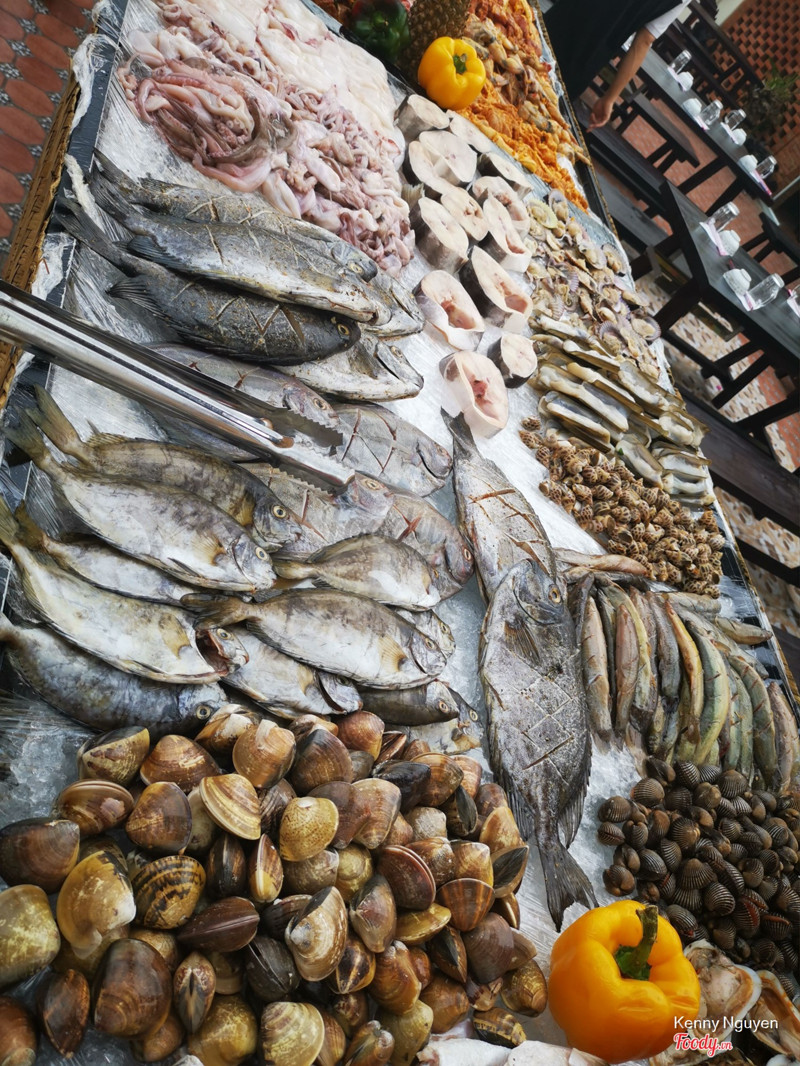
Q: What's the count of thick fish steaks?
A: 13